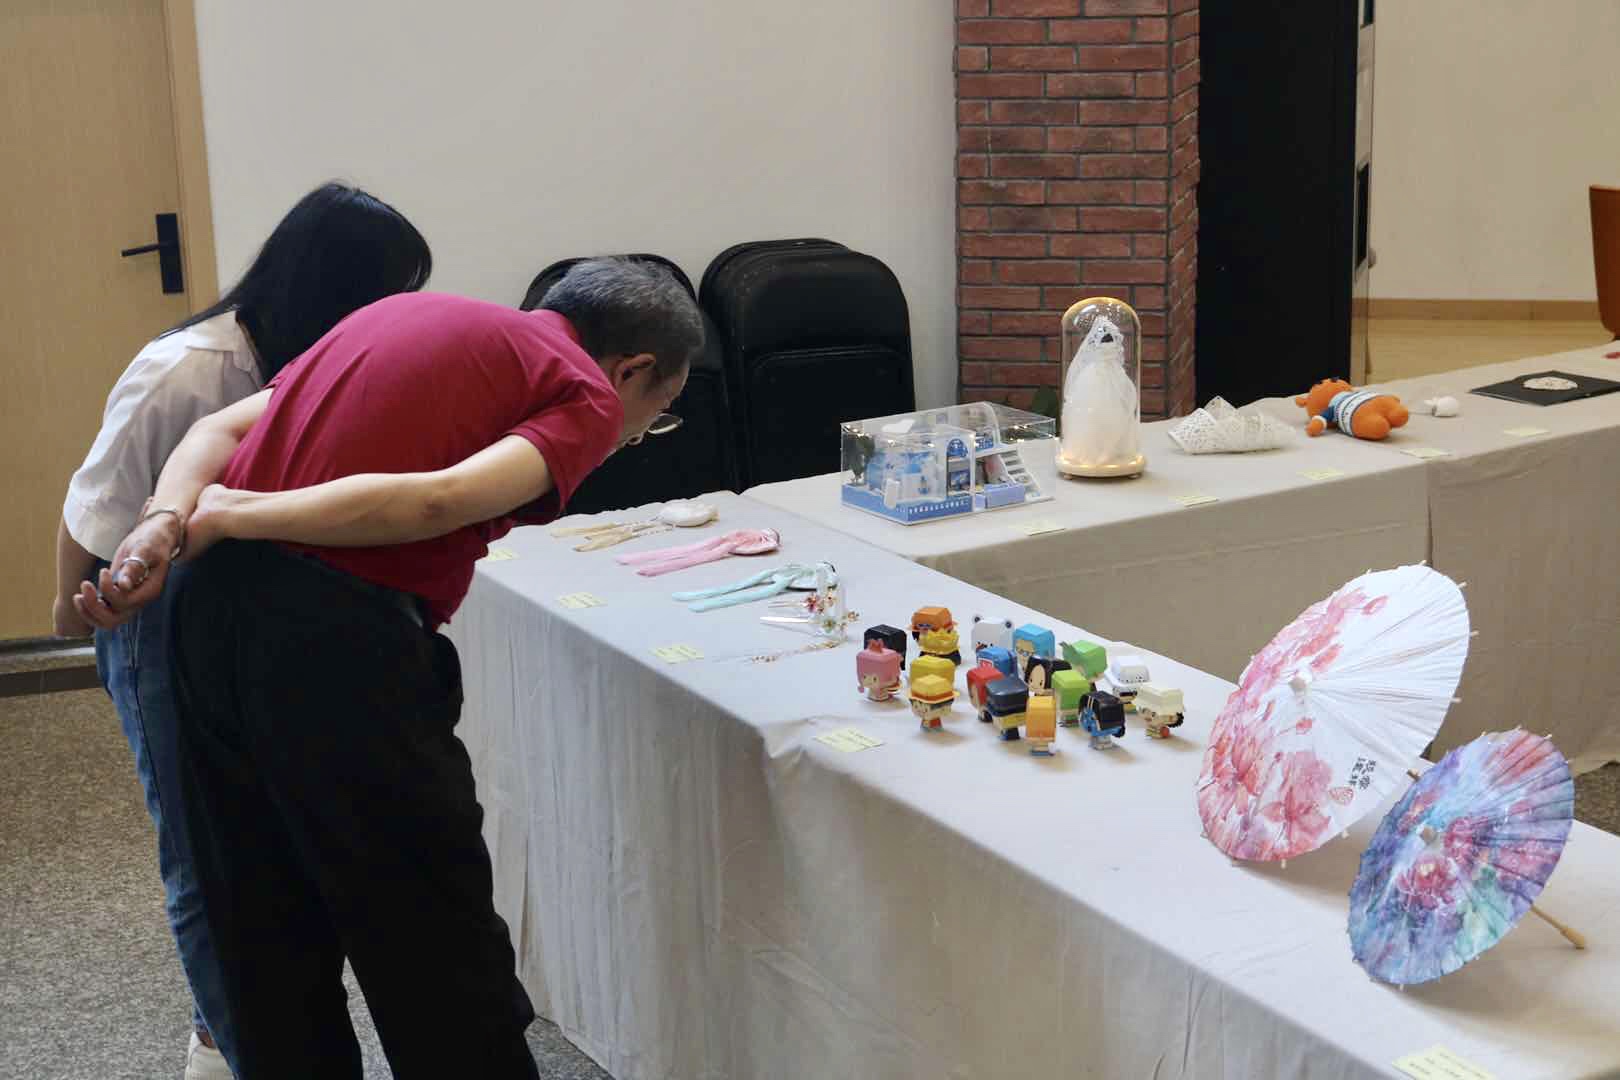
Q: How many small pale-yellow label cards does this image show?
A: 10